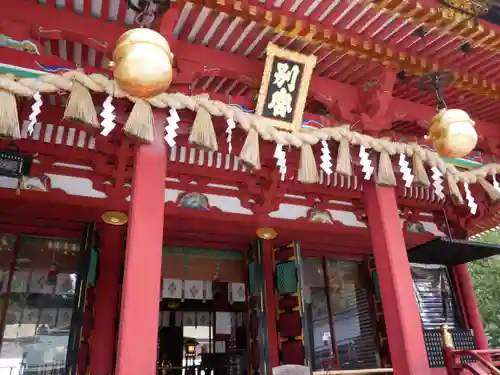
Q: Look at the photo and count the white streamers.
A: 11